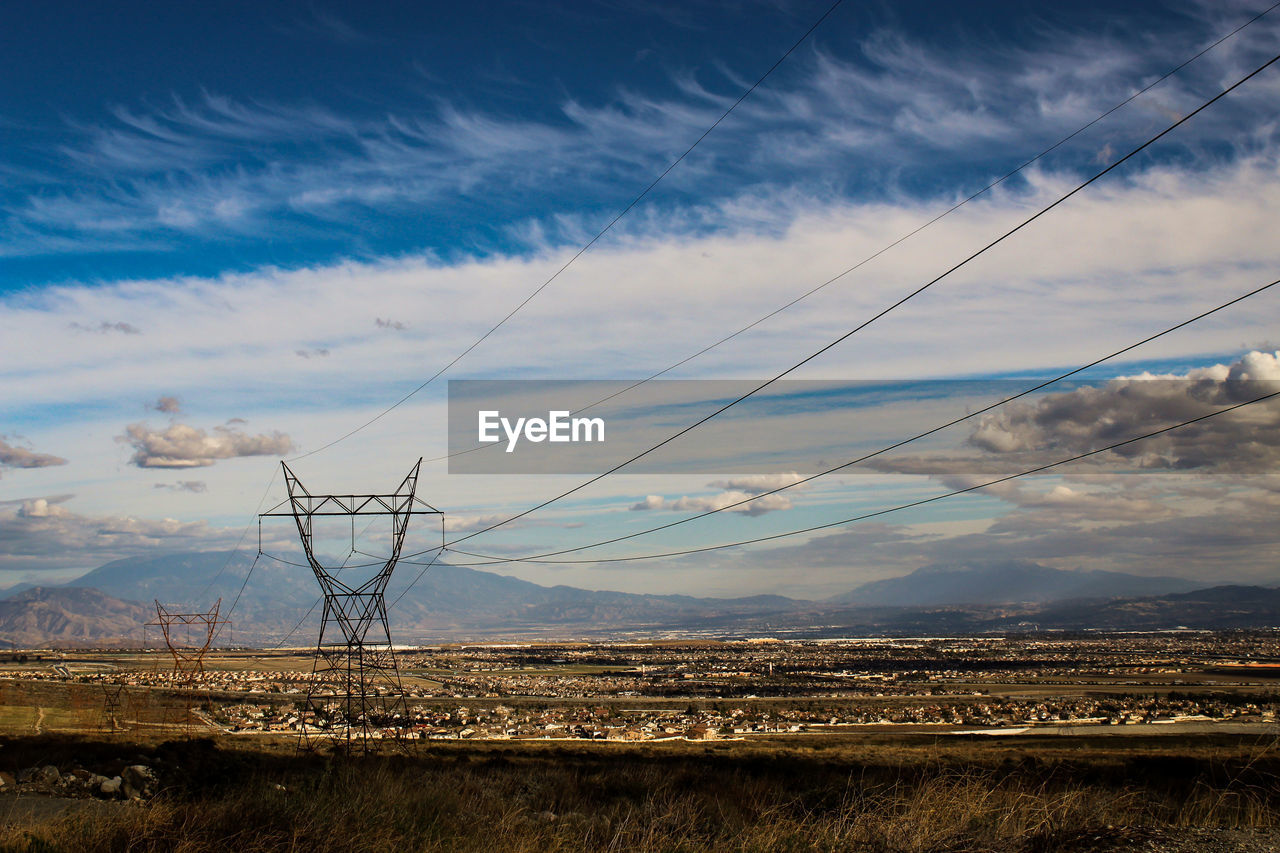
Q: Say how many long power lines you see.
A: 5